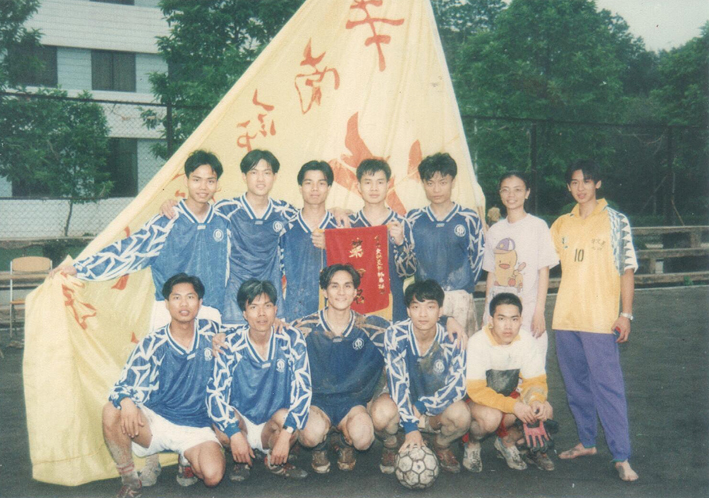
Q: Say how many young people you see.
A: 12